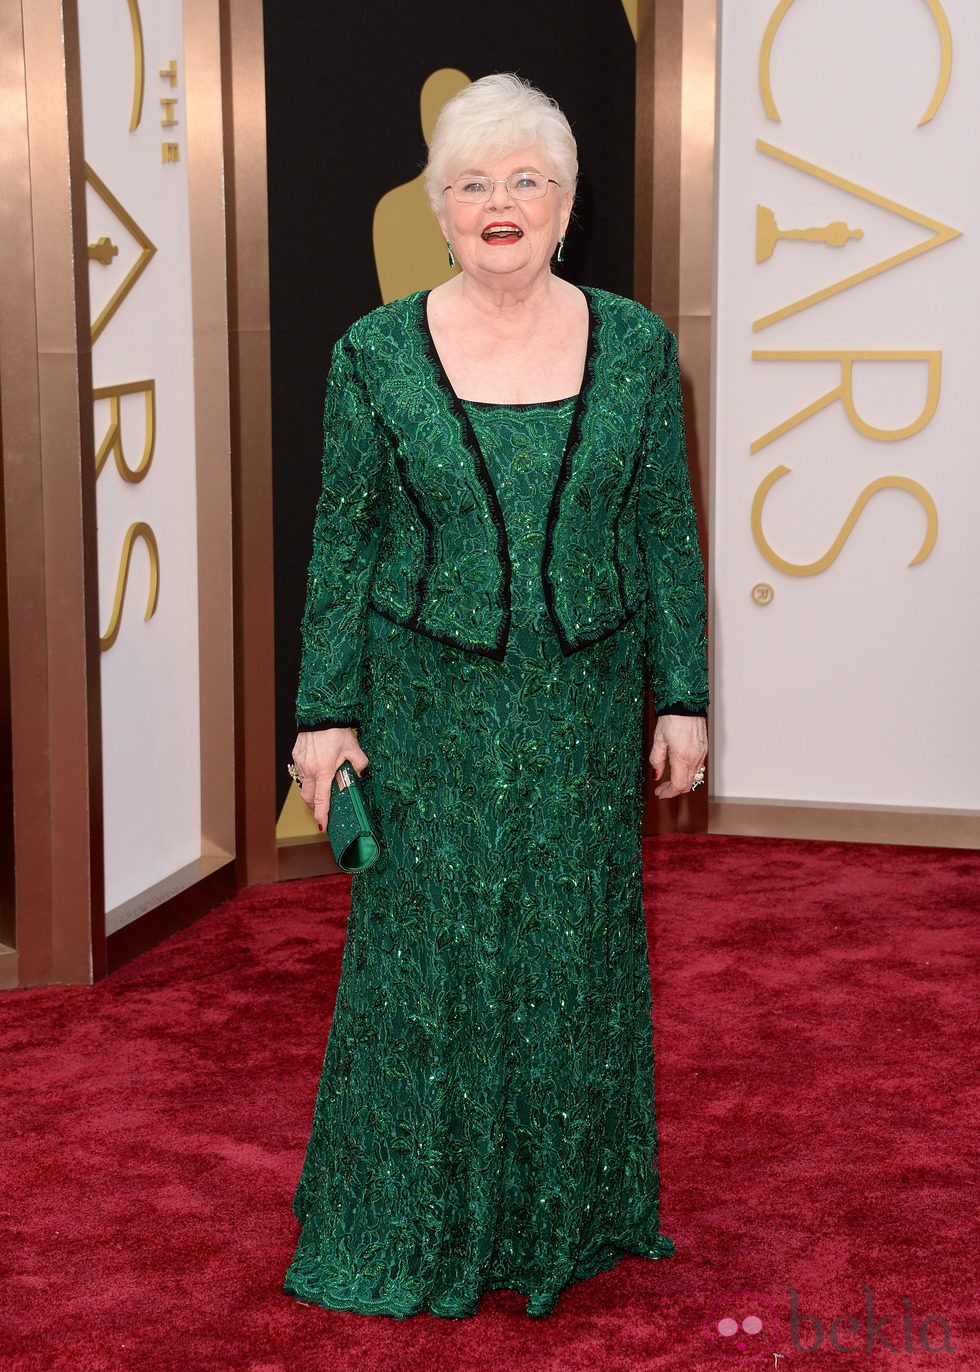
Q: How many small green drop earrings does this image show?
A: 2